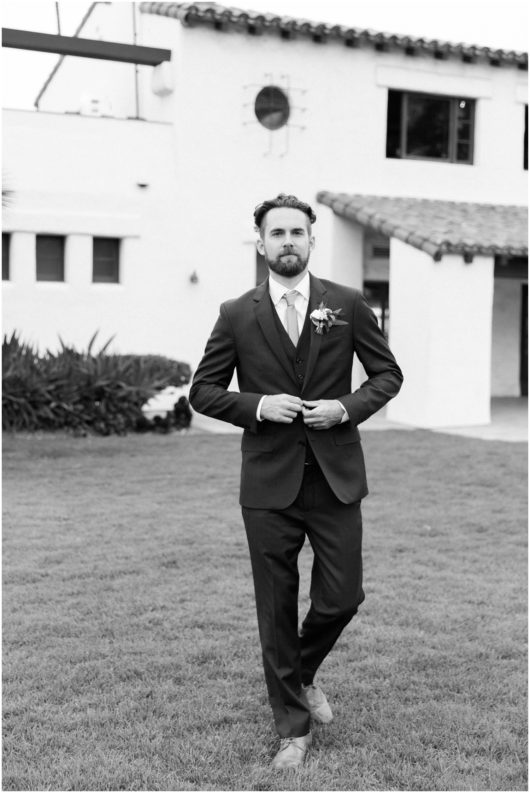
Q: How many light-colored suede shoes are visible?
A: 2